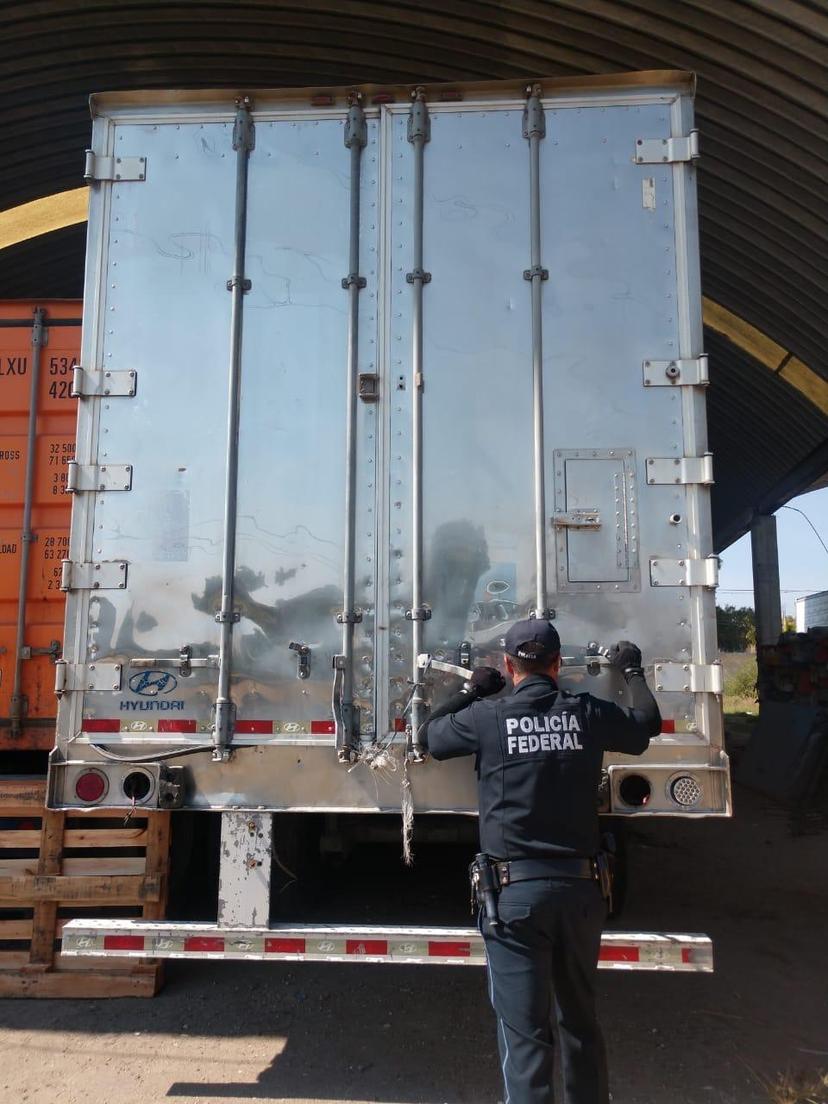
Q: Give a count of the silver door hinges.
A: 10